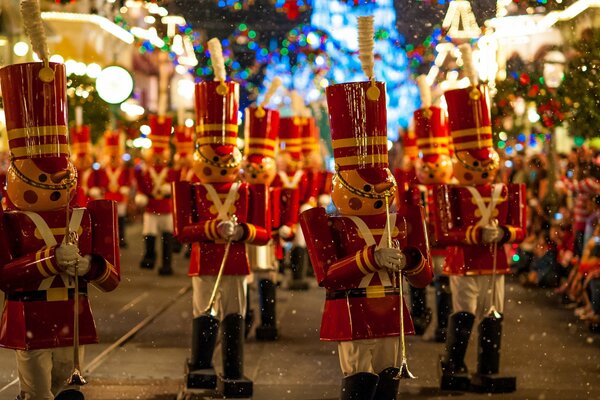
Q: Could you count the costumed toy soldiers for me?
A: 13